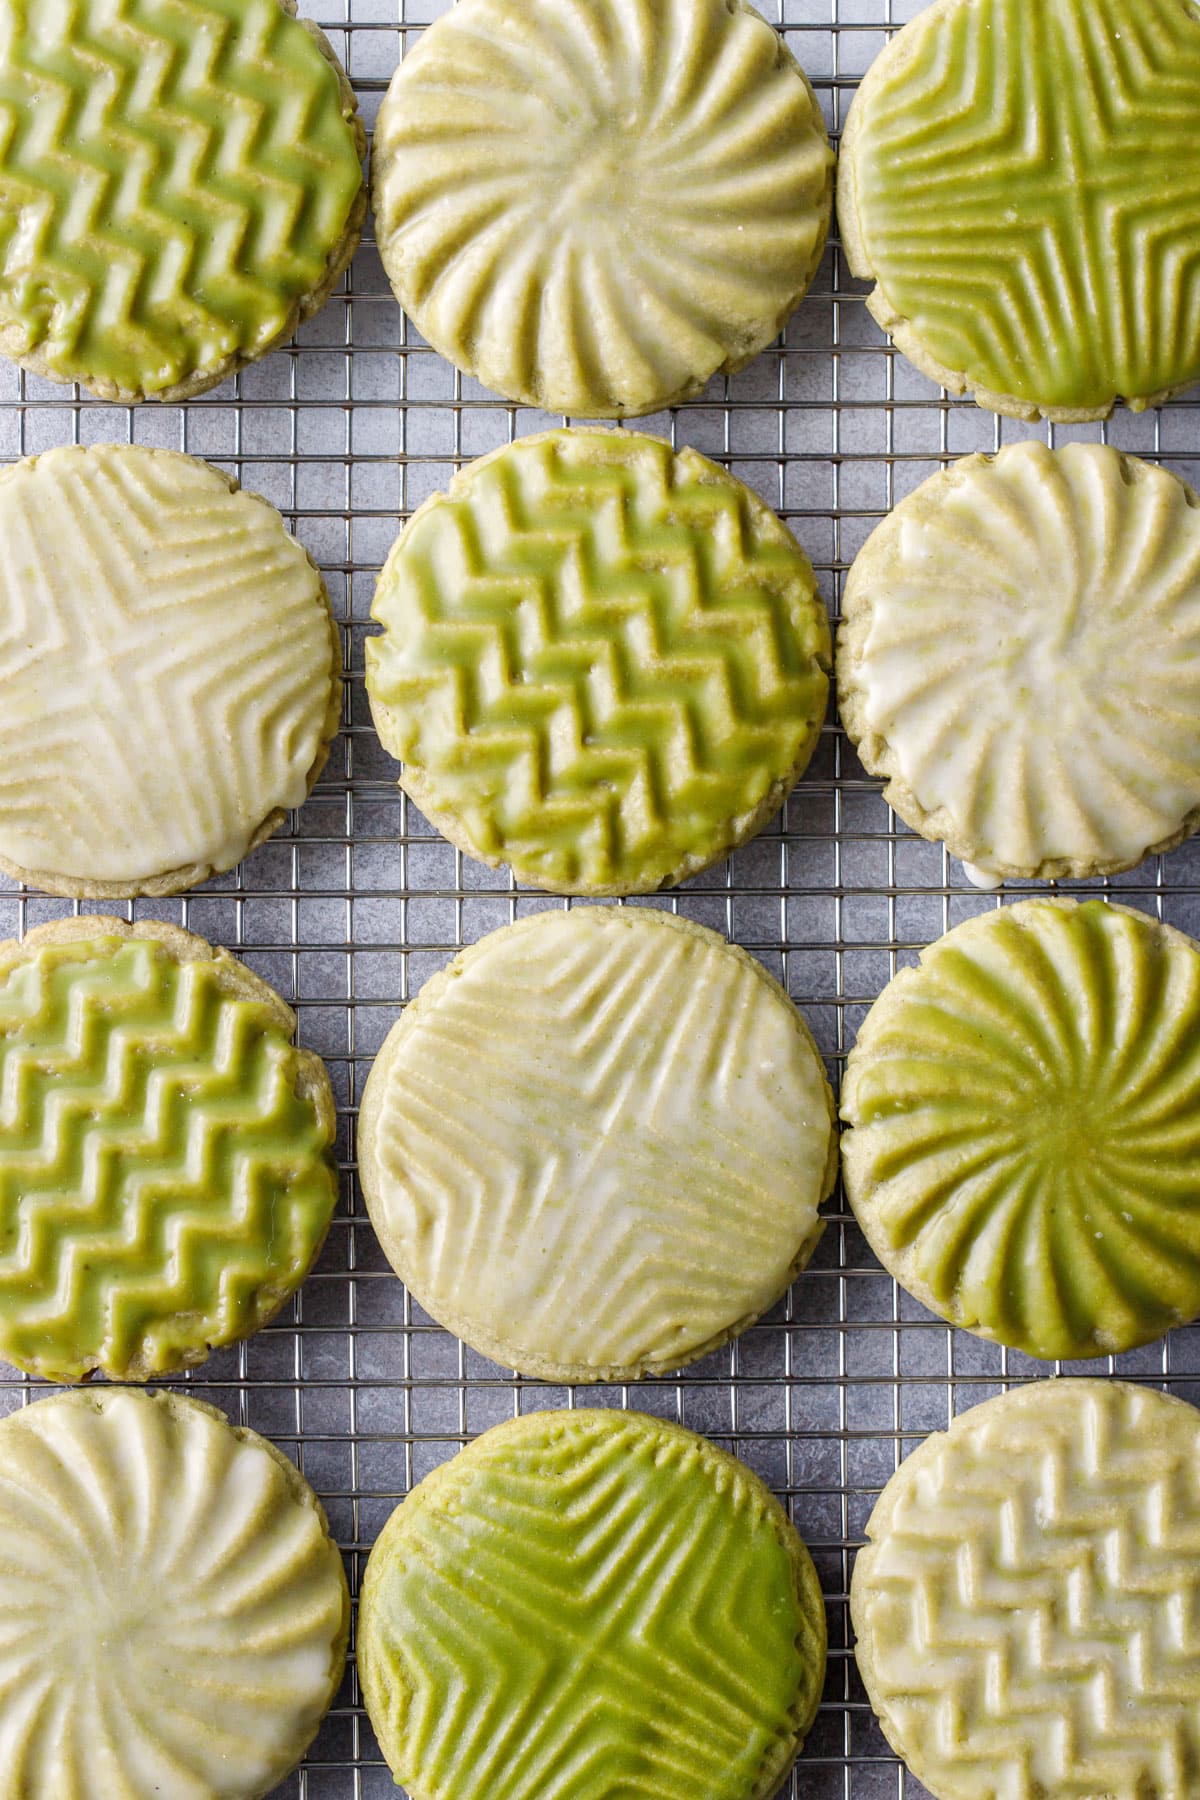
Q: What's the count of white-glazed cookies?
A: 6